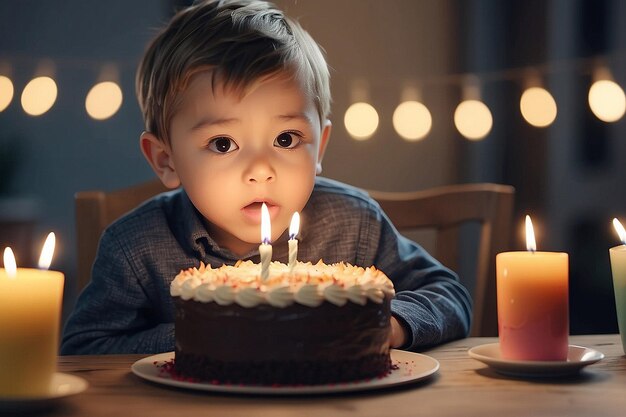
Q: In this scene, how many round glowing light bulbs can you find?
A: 8